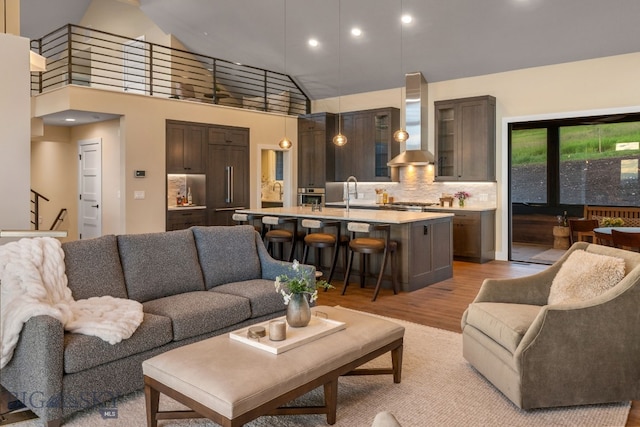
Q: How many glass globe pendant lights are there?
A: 3